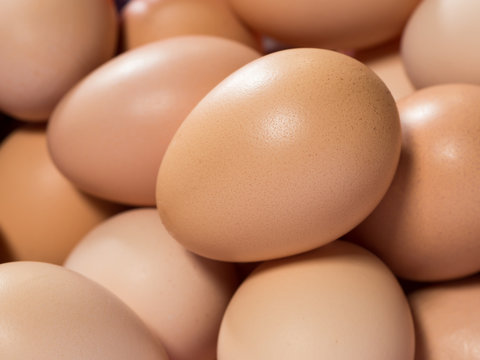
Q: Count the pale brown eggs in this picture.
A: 13